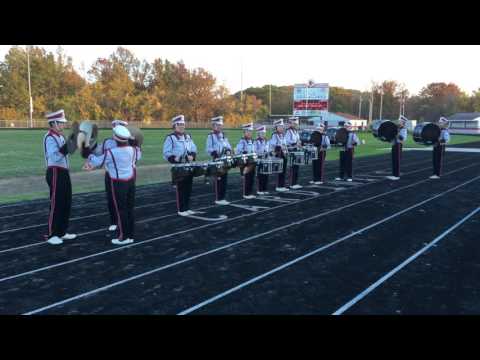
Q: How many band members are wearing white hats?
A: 13